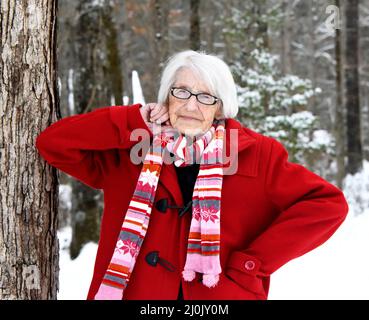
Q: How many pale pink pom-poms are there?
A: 2